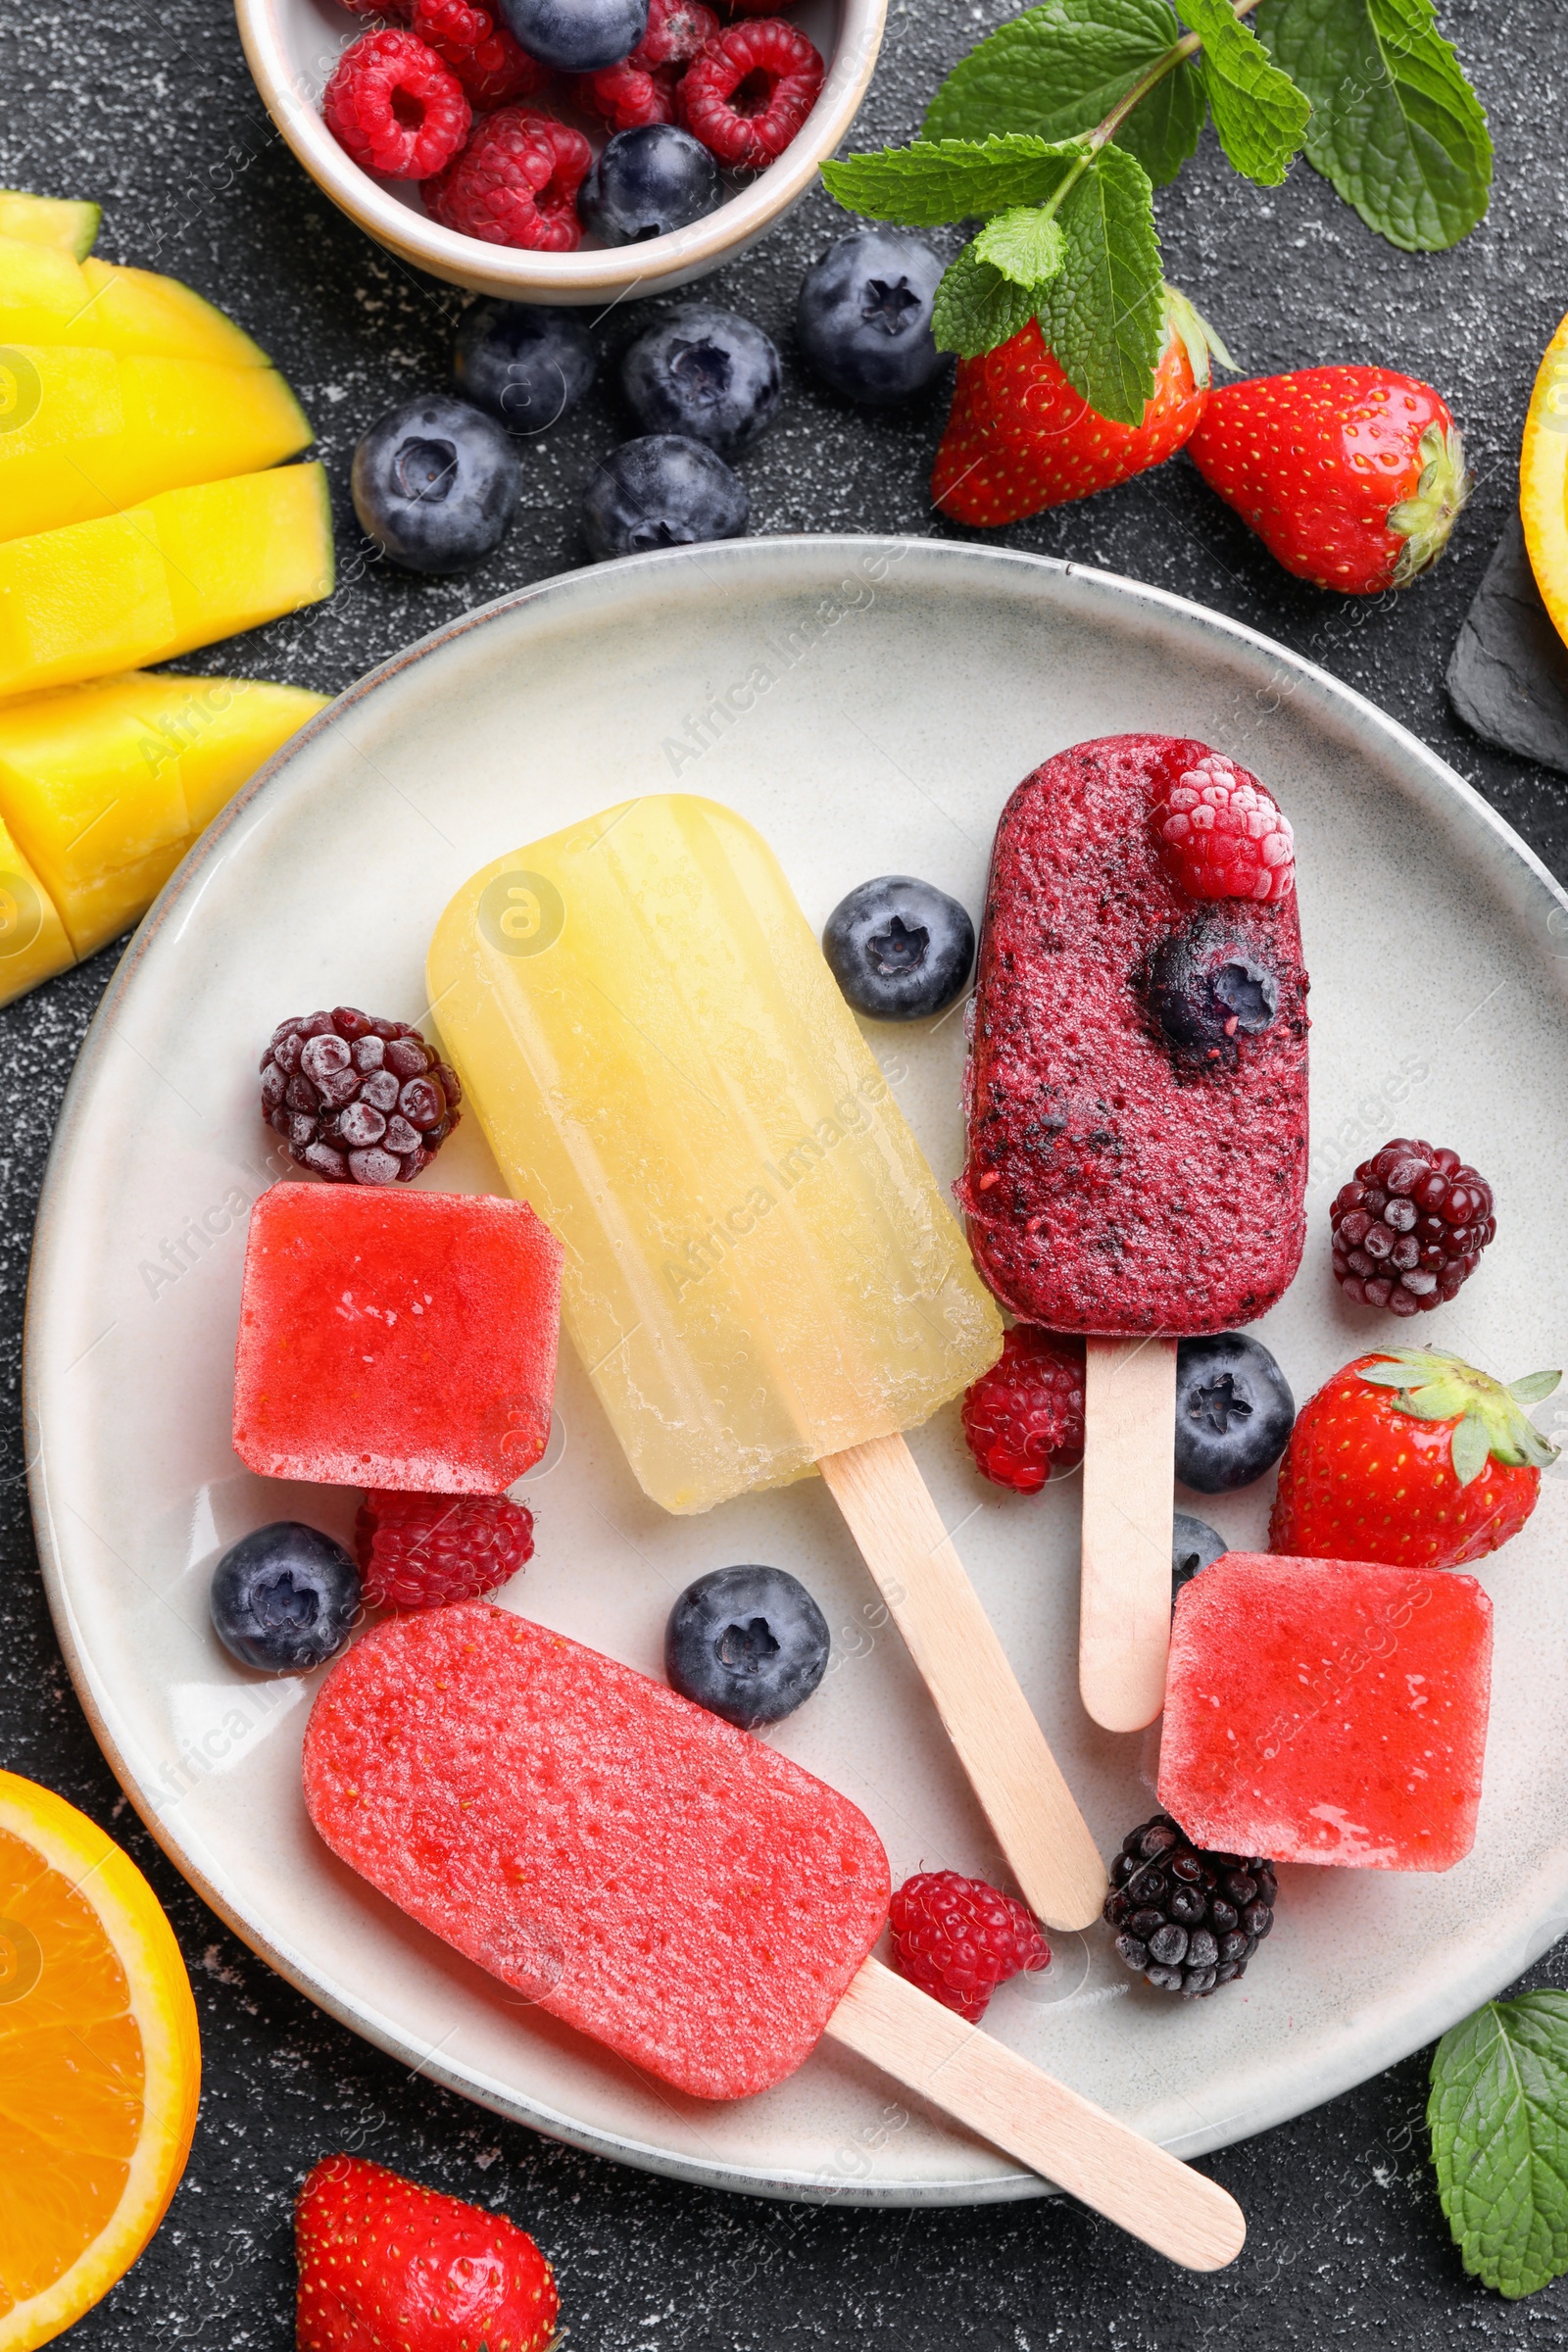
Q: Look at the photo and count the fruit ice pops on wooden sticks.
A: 3